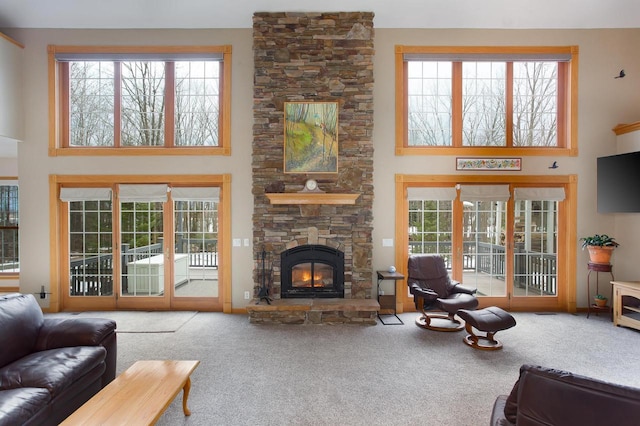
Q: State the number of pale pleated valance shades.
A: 6